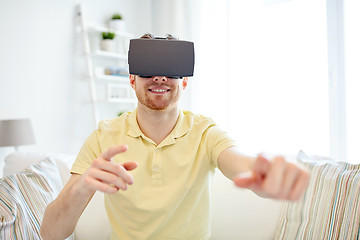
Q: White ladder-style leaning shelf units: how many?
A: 1